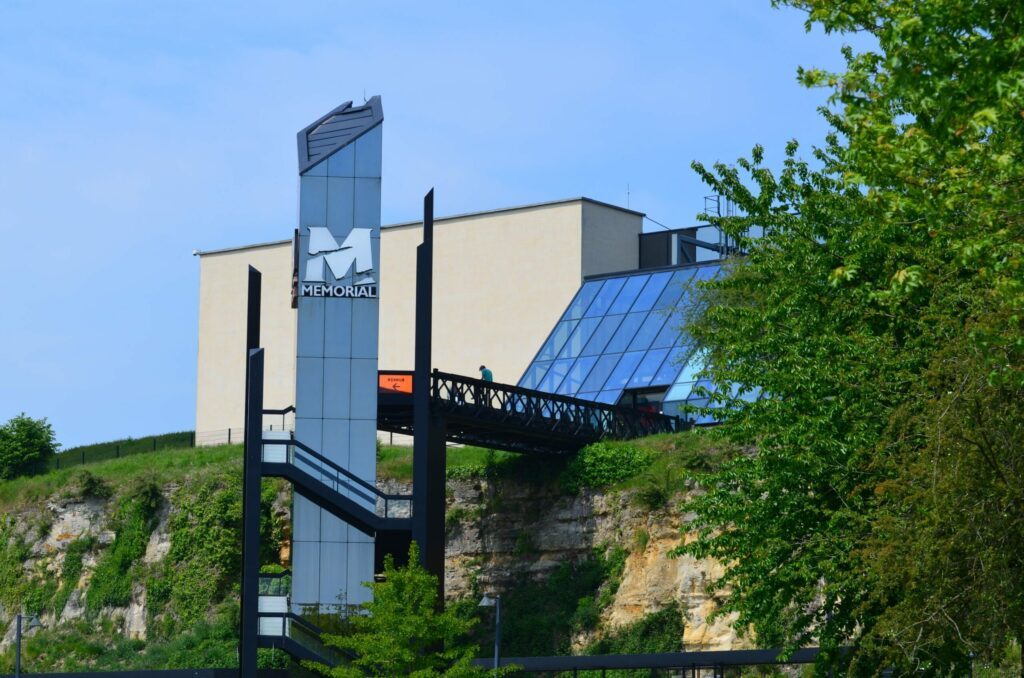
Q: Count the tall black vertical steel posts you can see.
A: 4